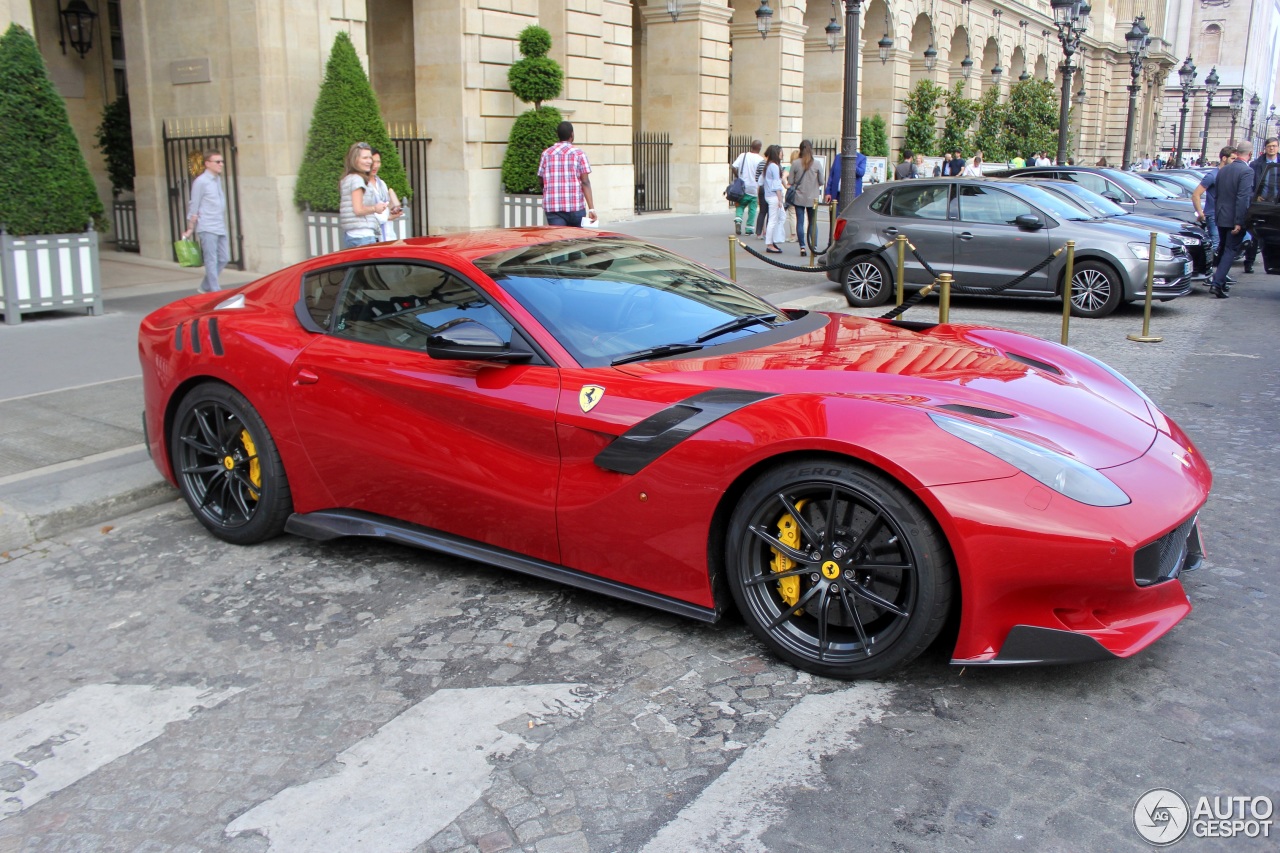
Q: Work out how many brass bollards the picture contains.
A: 7